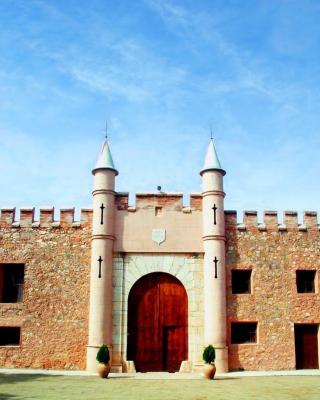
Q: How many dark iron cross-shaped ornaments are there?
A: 4